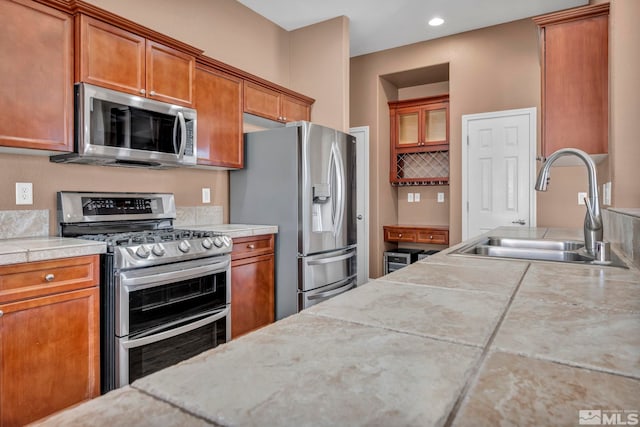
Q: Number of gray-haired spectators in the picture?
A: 0